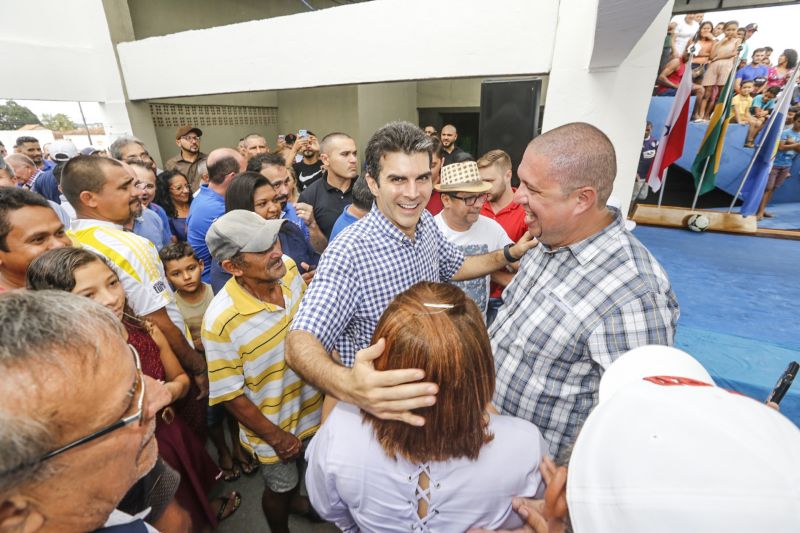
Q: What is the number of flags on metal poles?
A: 3